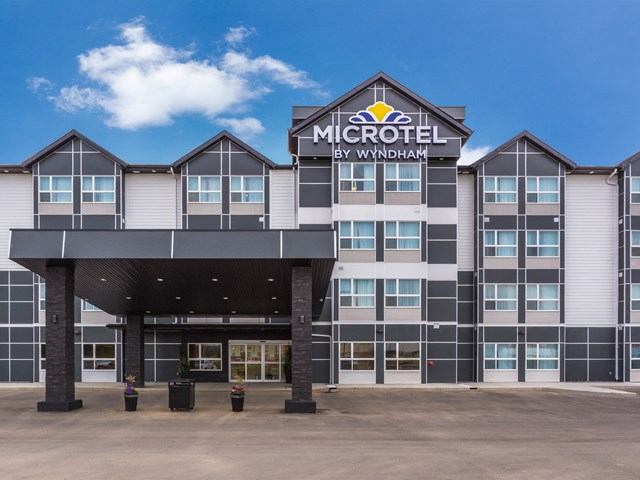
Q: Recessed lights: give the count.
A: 12